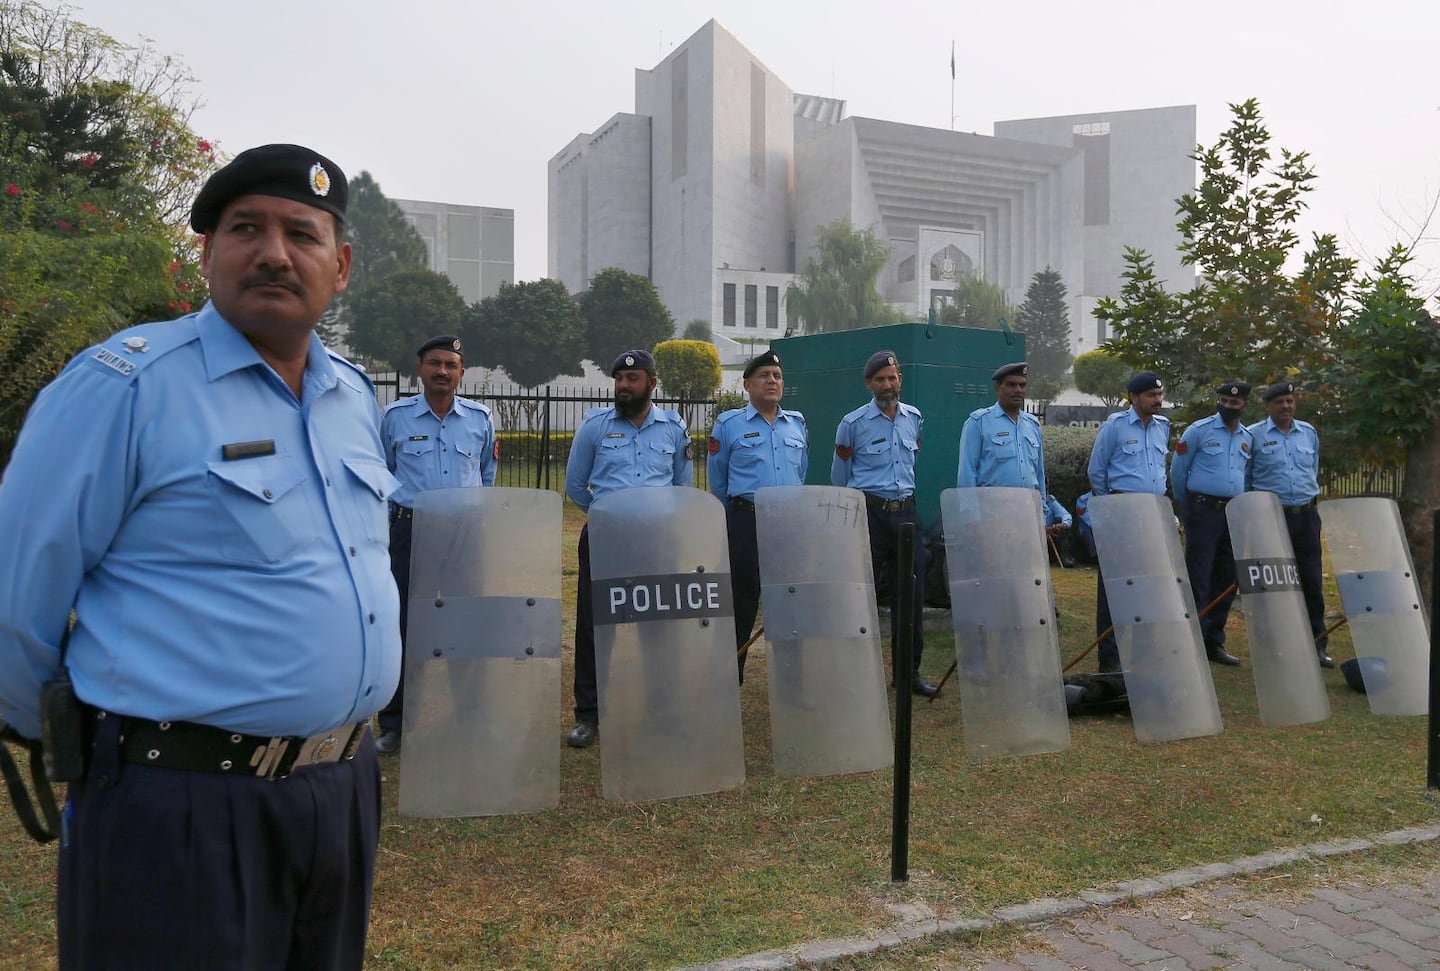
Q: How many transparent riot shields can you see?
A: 7